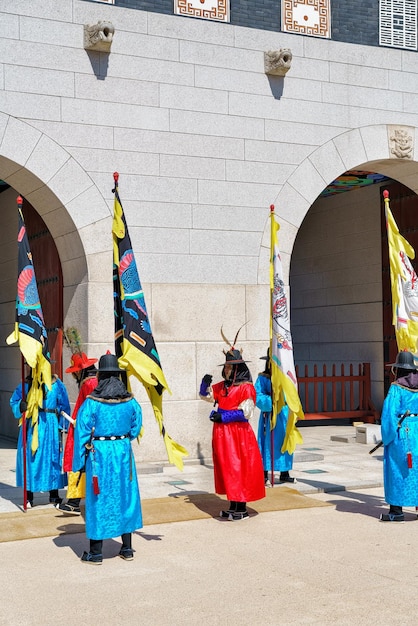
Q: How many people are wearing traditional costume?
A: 6